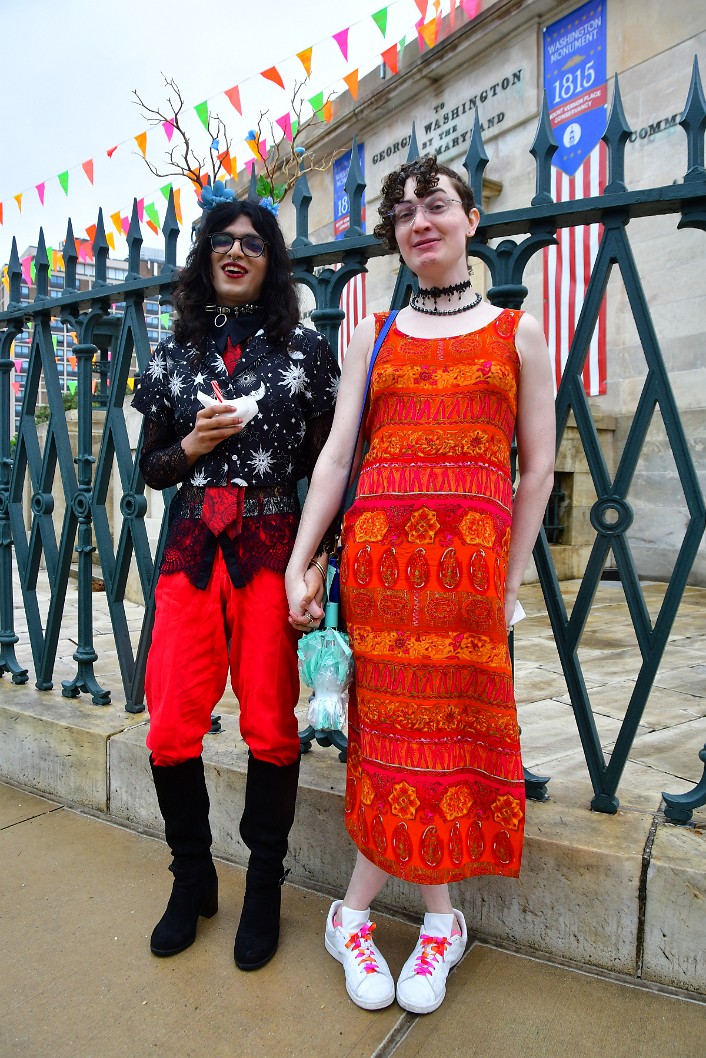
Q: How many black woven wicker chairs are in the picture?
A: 0